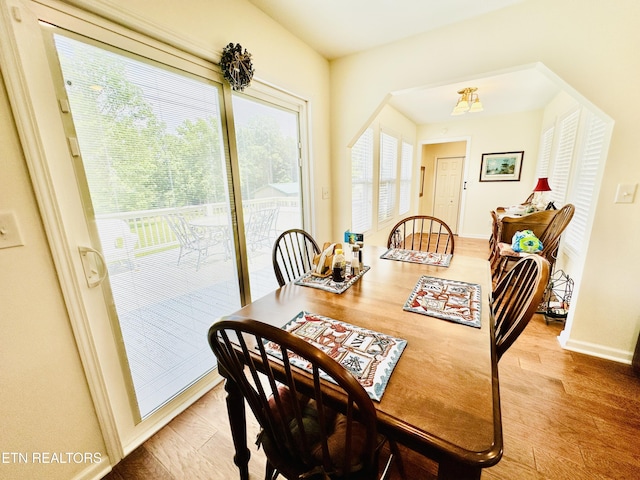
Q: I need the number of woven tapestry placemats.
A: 4